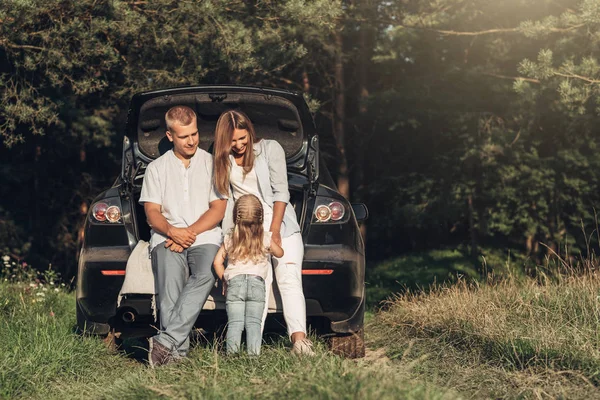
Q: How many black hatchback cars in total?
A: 1